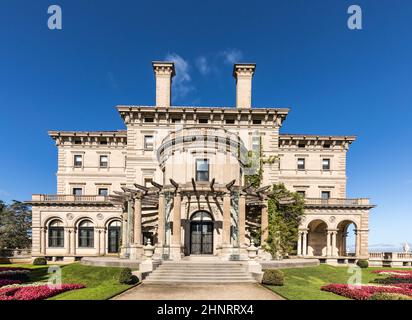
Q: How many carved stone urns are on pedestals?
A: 2